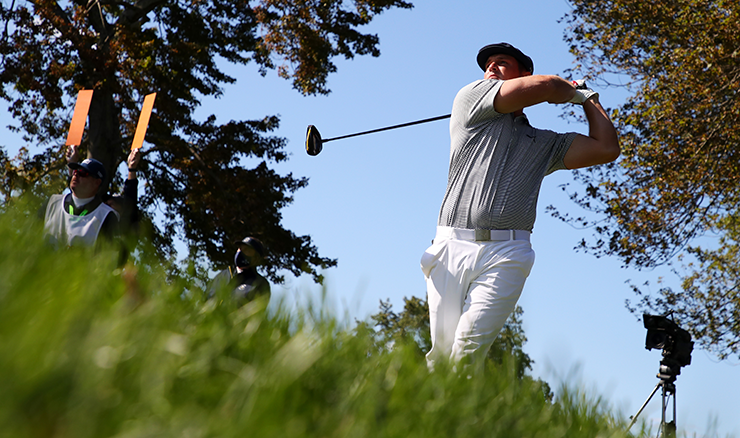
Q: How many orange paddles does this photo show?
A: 2